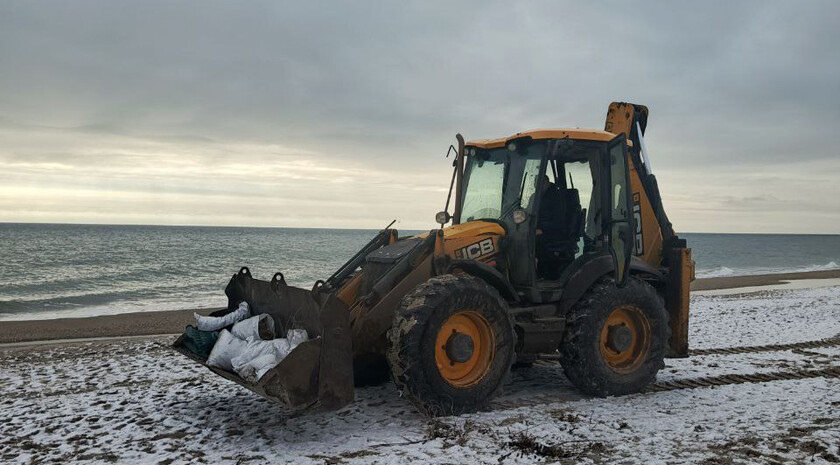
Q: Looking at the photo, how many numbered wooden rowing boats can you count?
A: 0